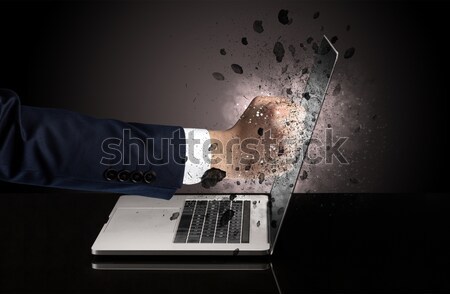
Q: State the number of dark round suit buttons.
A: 4